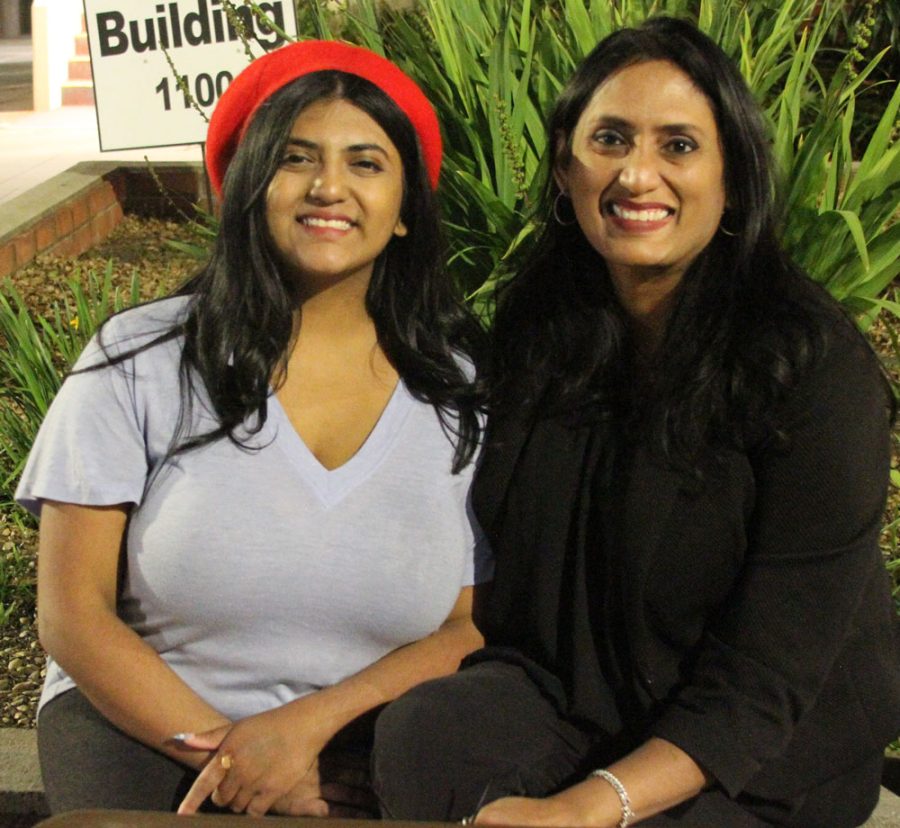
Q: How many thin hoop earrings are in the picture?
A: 2